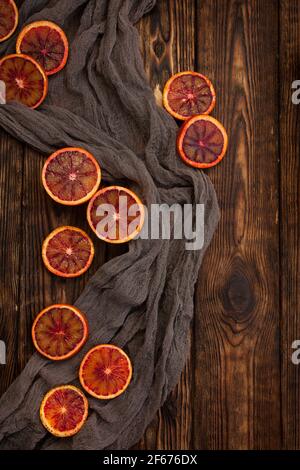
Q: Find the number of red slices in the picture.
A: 11